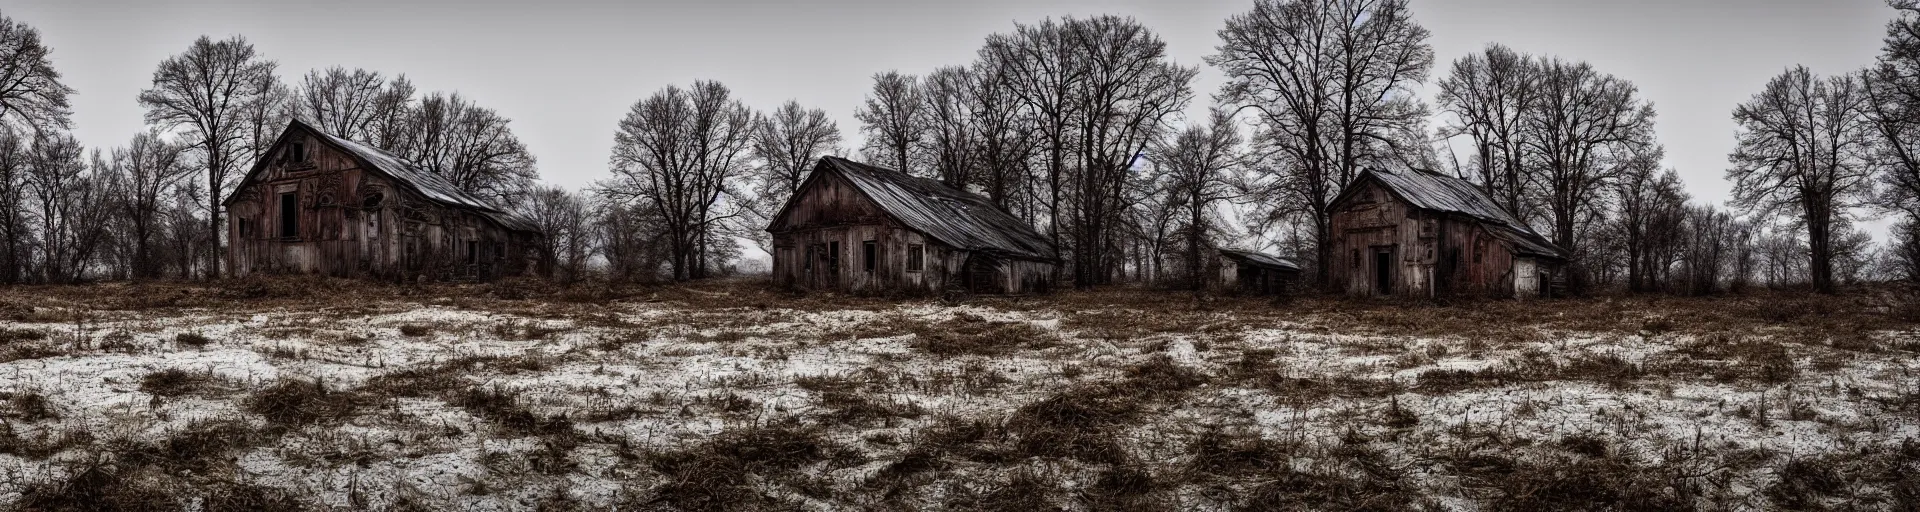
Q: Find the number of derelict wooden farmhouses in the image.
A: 3